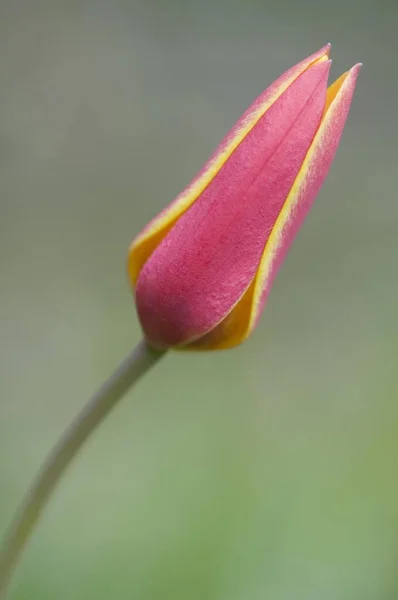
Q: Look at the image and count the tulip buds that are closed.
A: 1